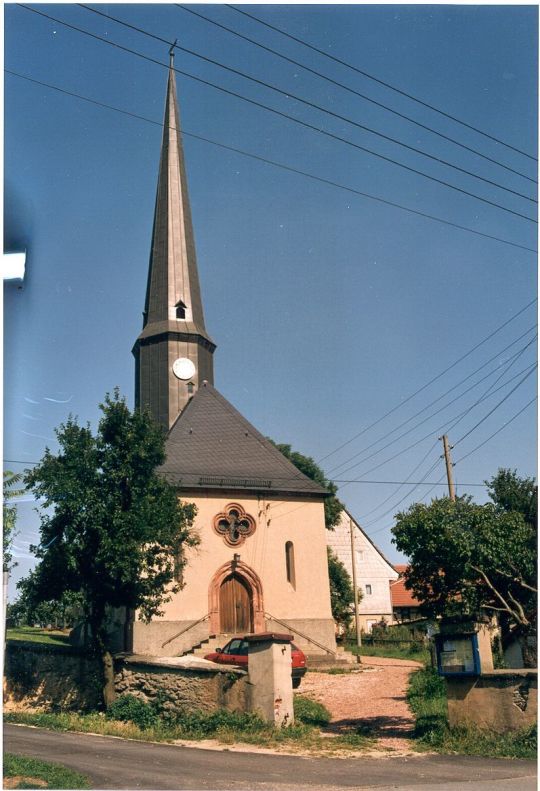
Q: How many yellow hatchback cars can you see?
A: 0